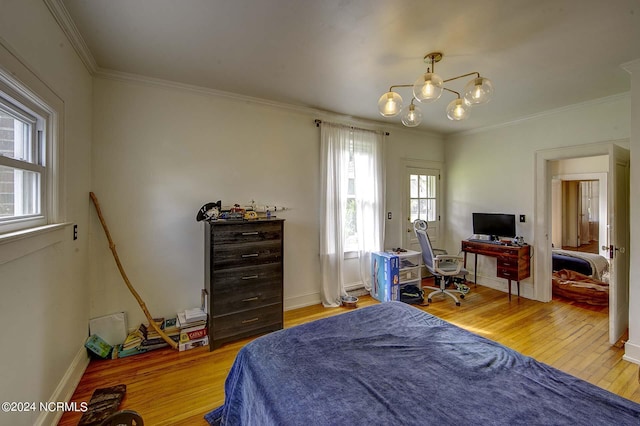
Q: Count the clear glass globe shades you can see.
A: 5